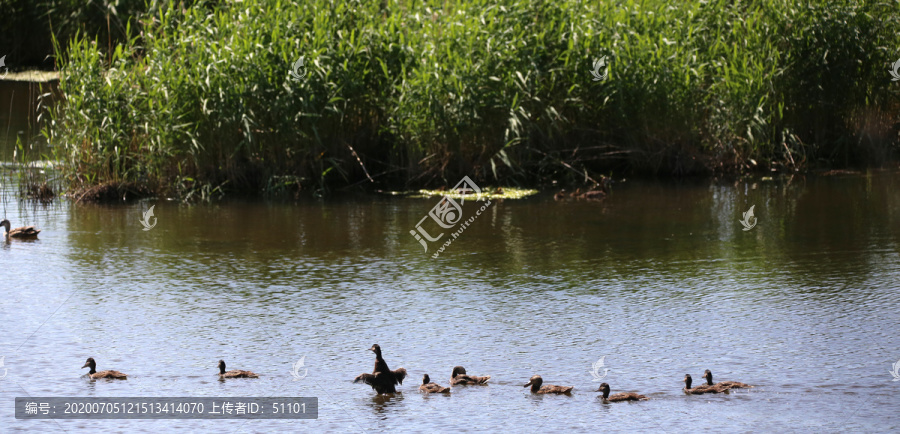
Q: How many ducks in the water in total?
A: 10